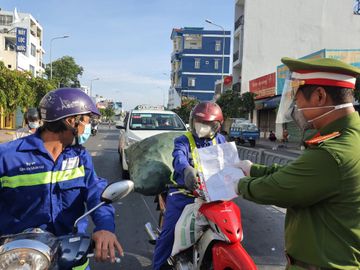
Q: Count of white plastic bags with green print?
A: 1